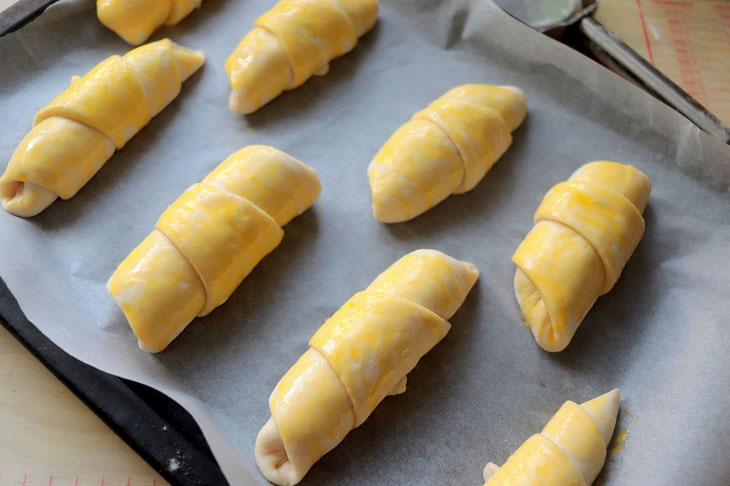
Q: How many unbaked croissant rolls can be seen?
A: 8